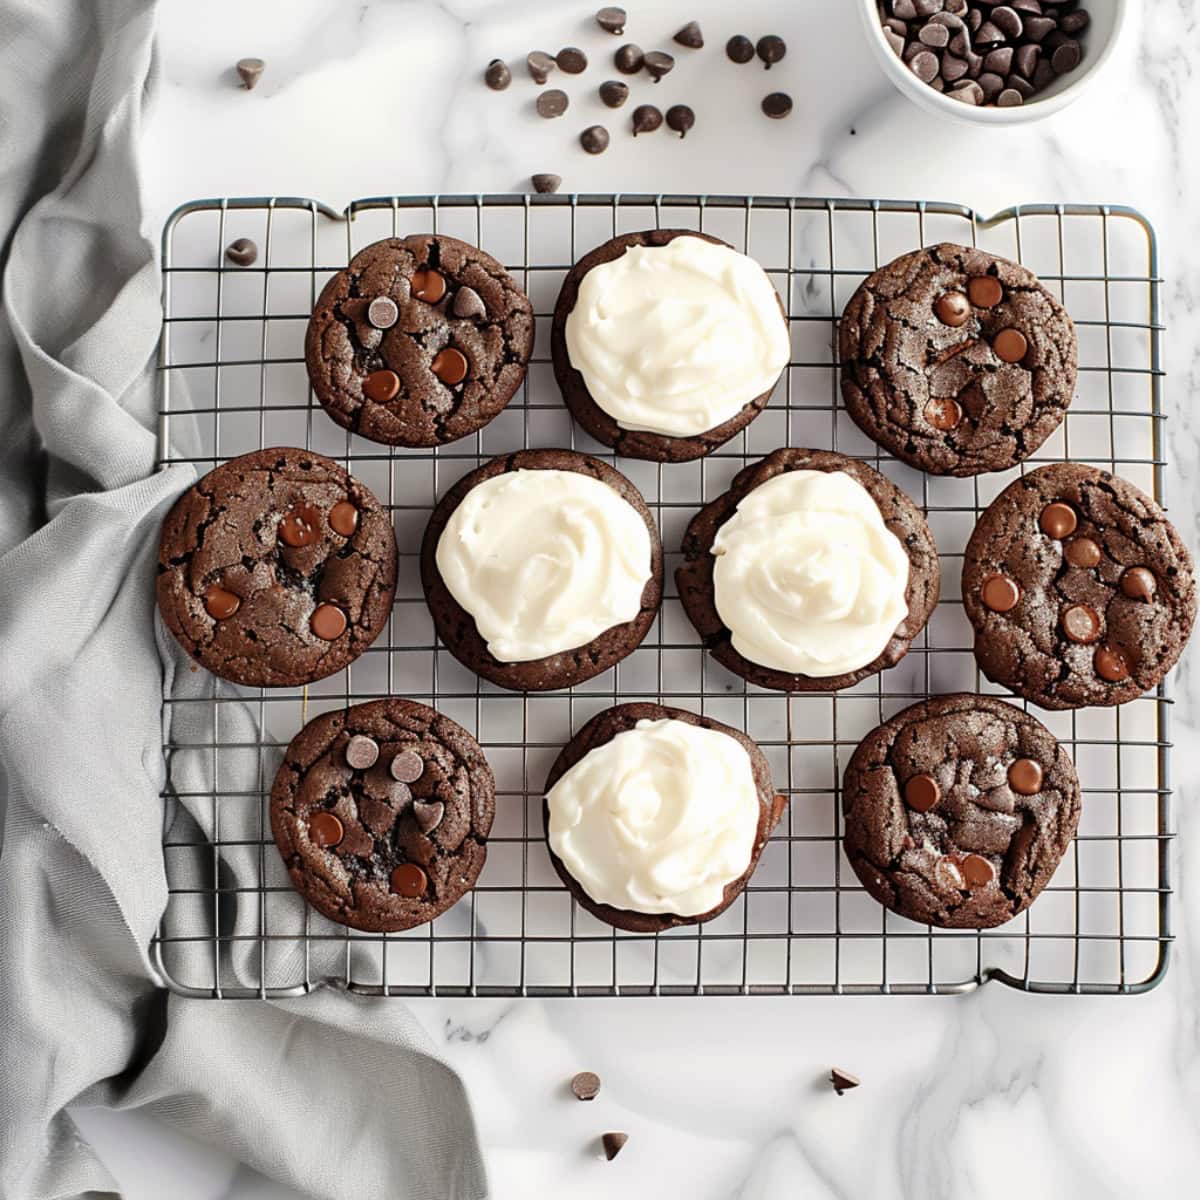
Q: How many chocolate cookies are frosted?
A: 4